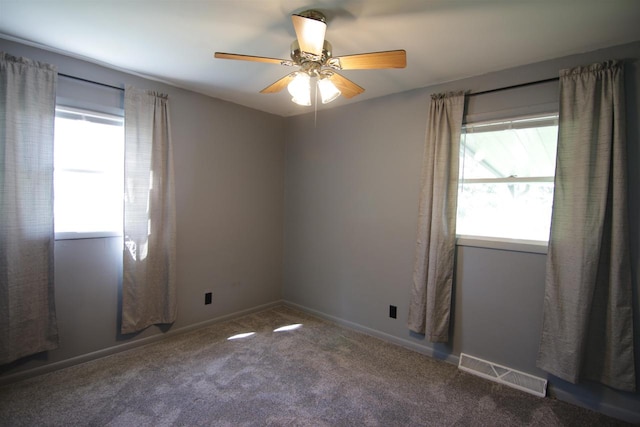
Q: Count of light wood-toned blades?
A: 5